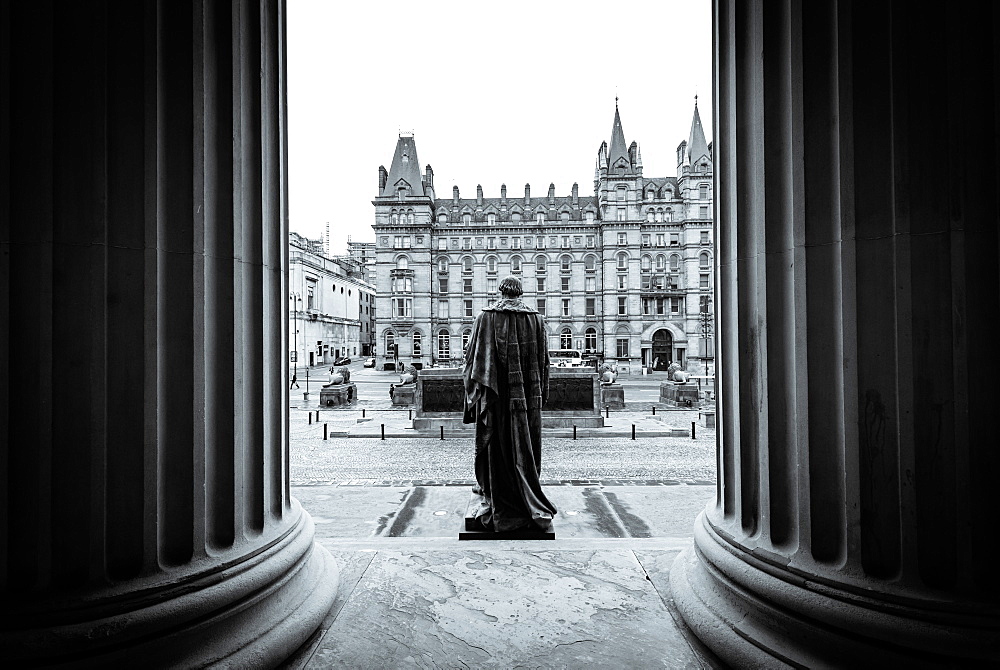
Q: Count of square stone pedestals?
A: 4